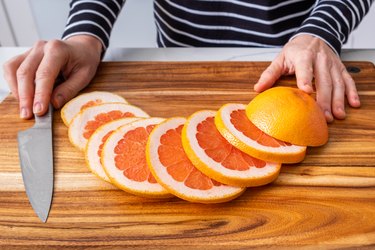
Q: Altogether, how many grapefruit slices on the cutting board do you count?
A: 7